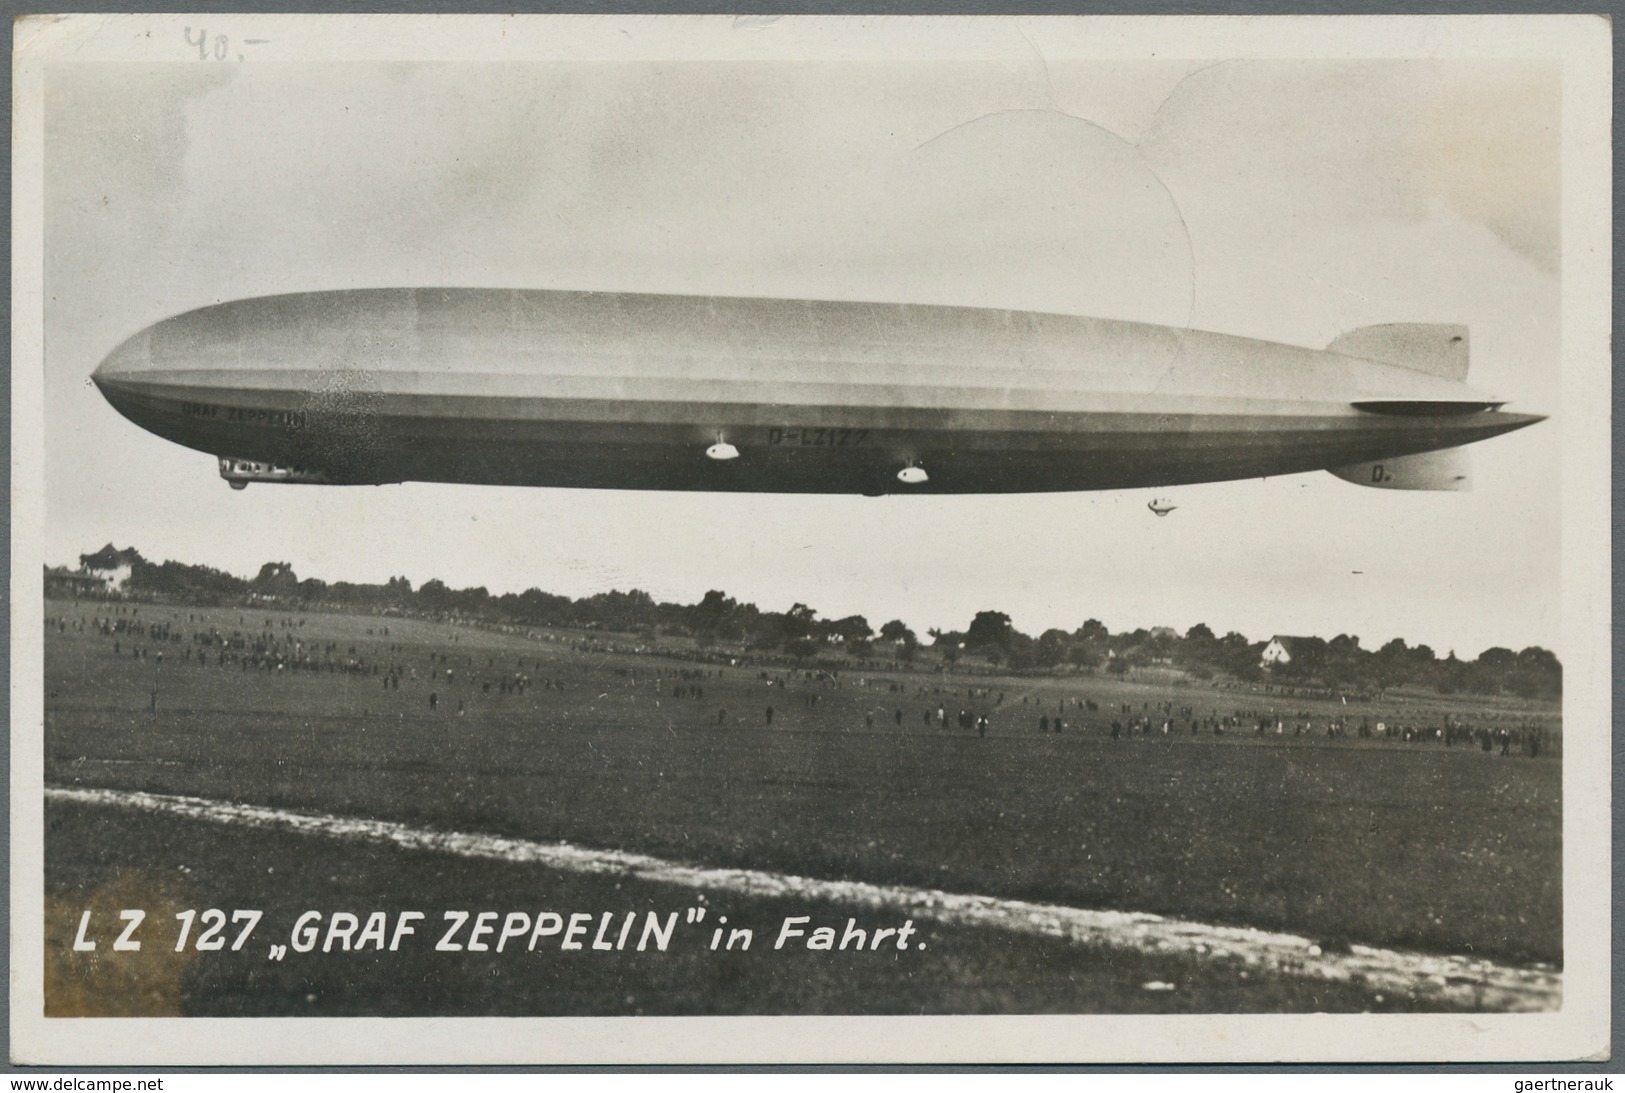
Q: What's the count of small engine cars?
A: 3